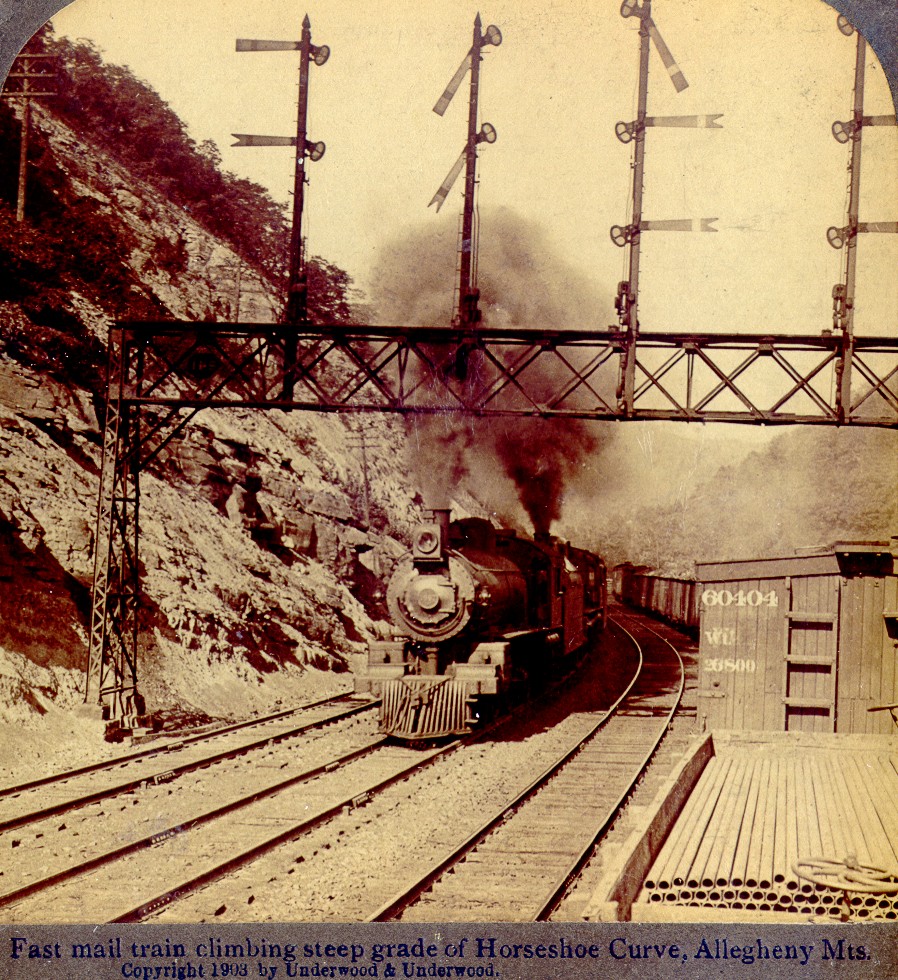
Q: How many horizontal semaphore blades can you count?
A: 6